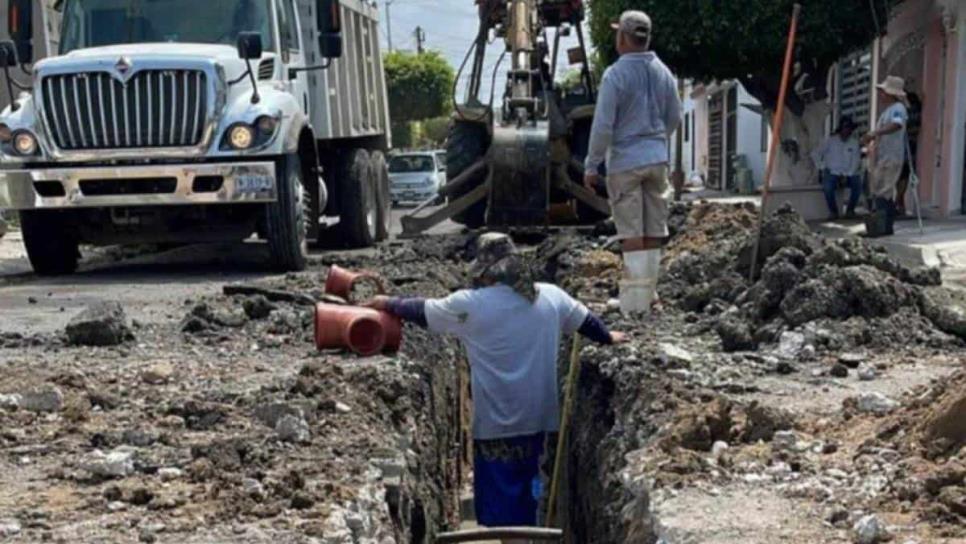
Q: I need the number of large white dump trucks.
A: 1